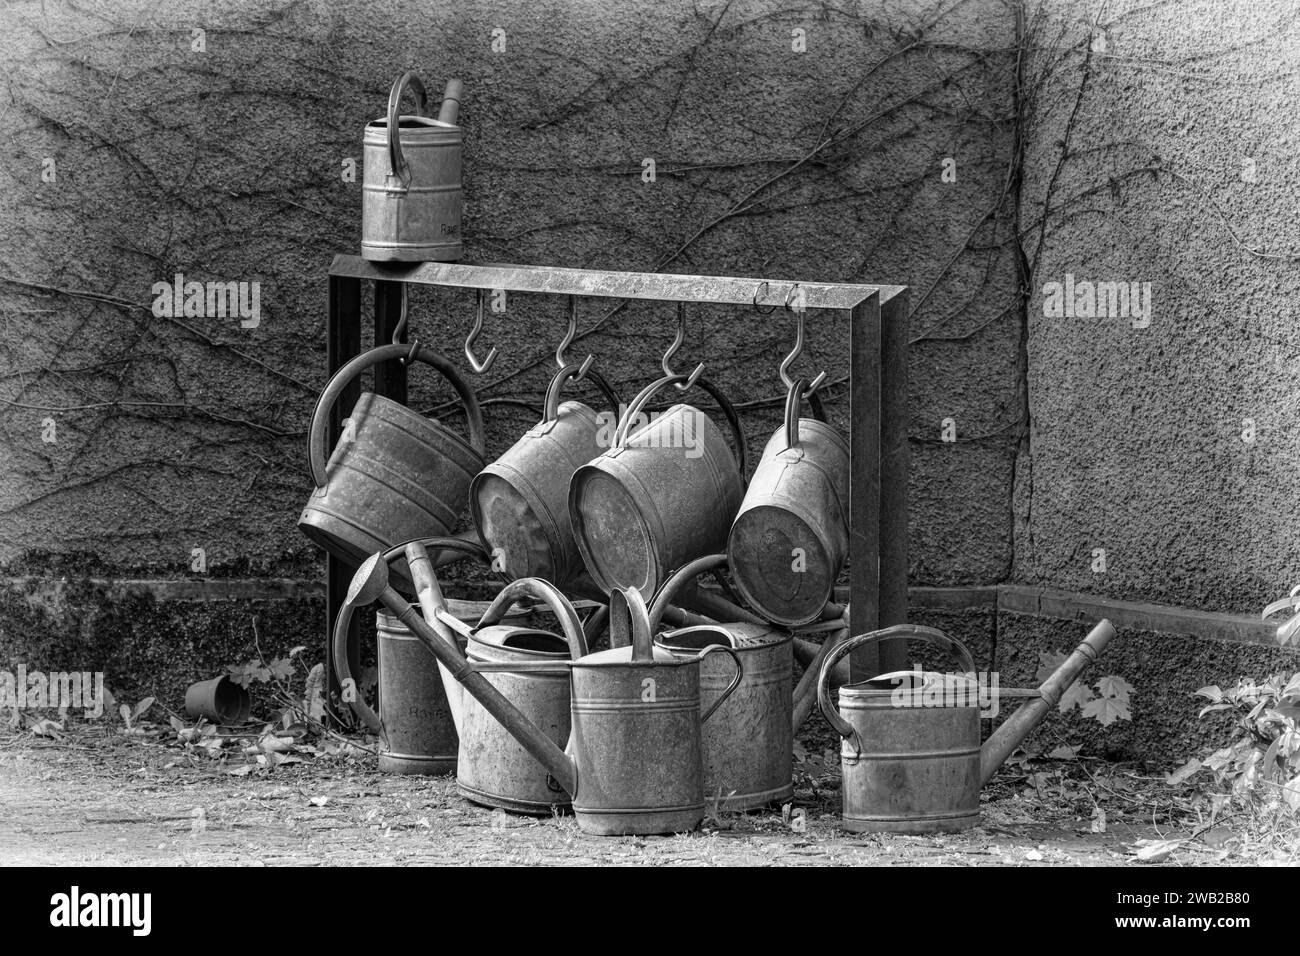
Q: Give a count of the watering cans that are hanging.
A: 4